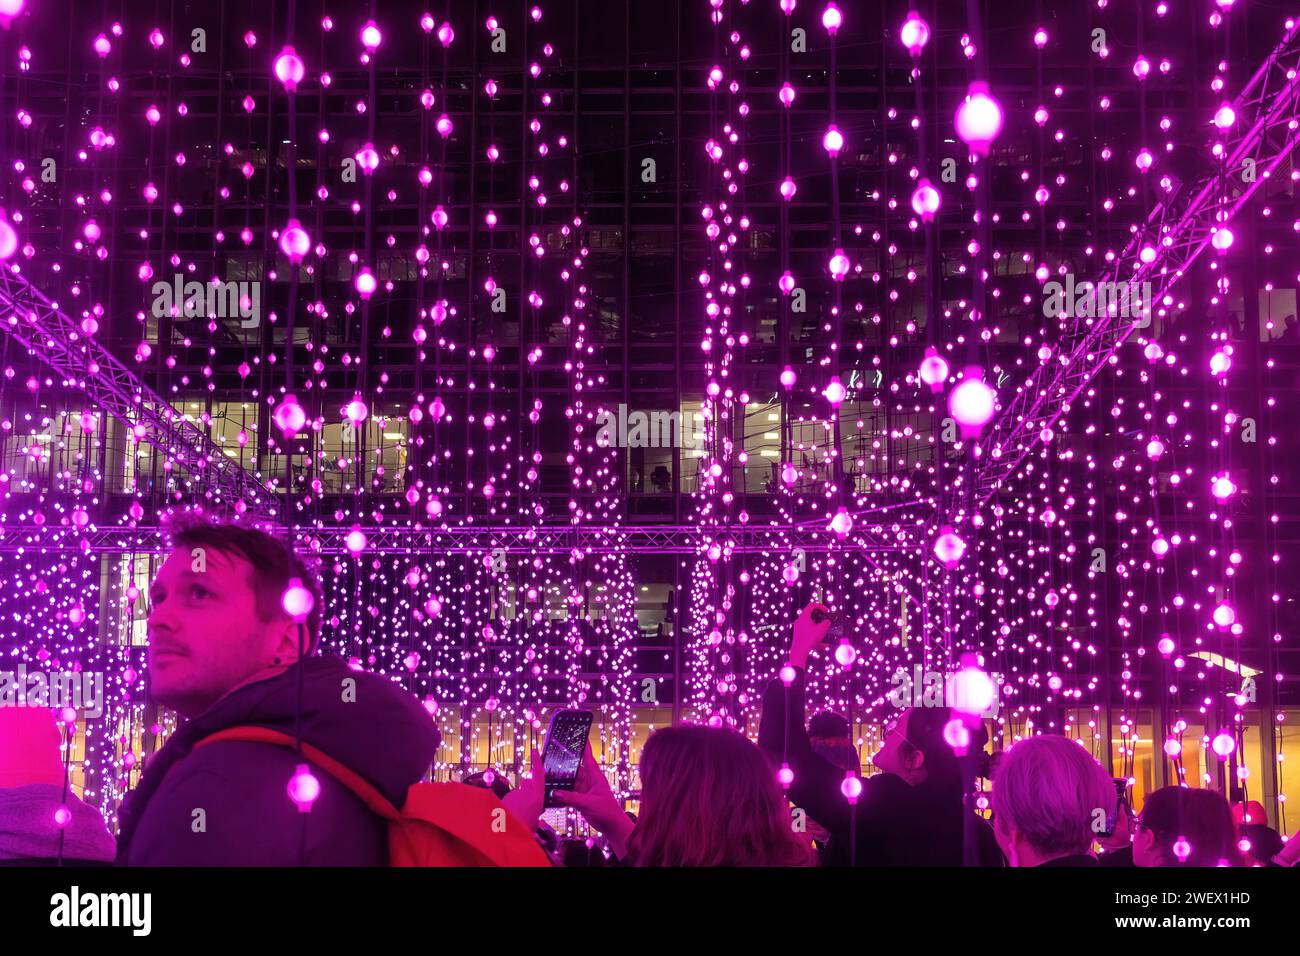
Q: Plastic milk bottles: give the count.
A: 0